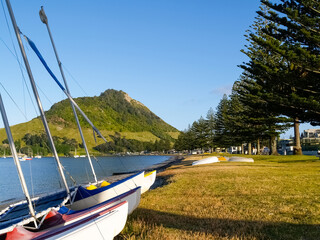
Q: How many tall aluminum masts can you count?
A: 3